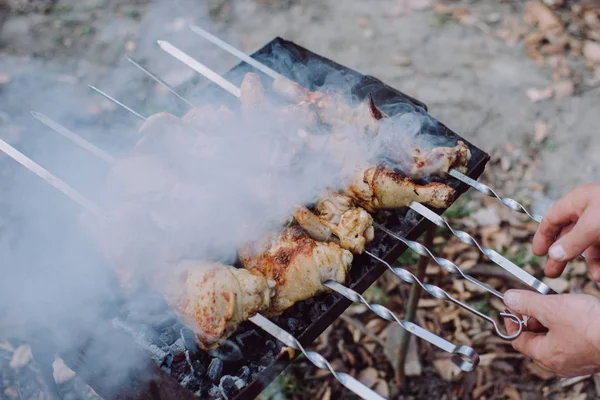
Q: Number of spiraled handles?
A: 6